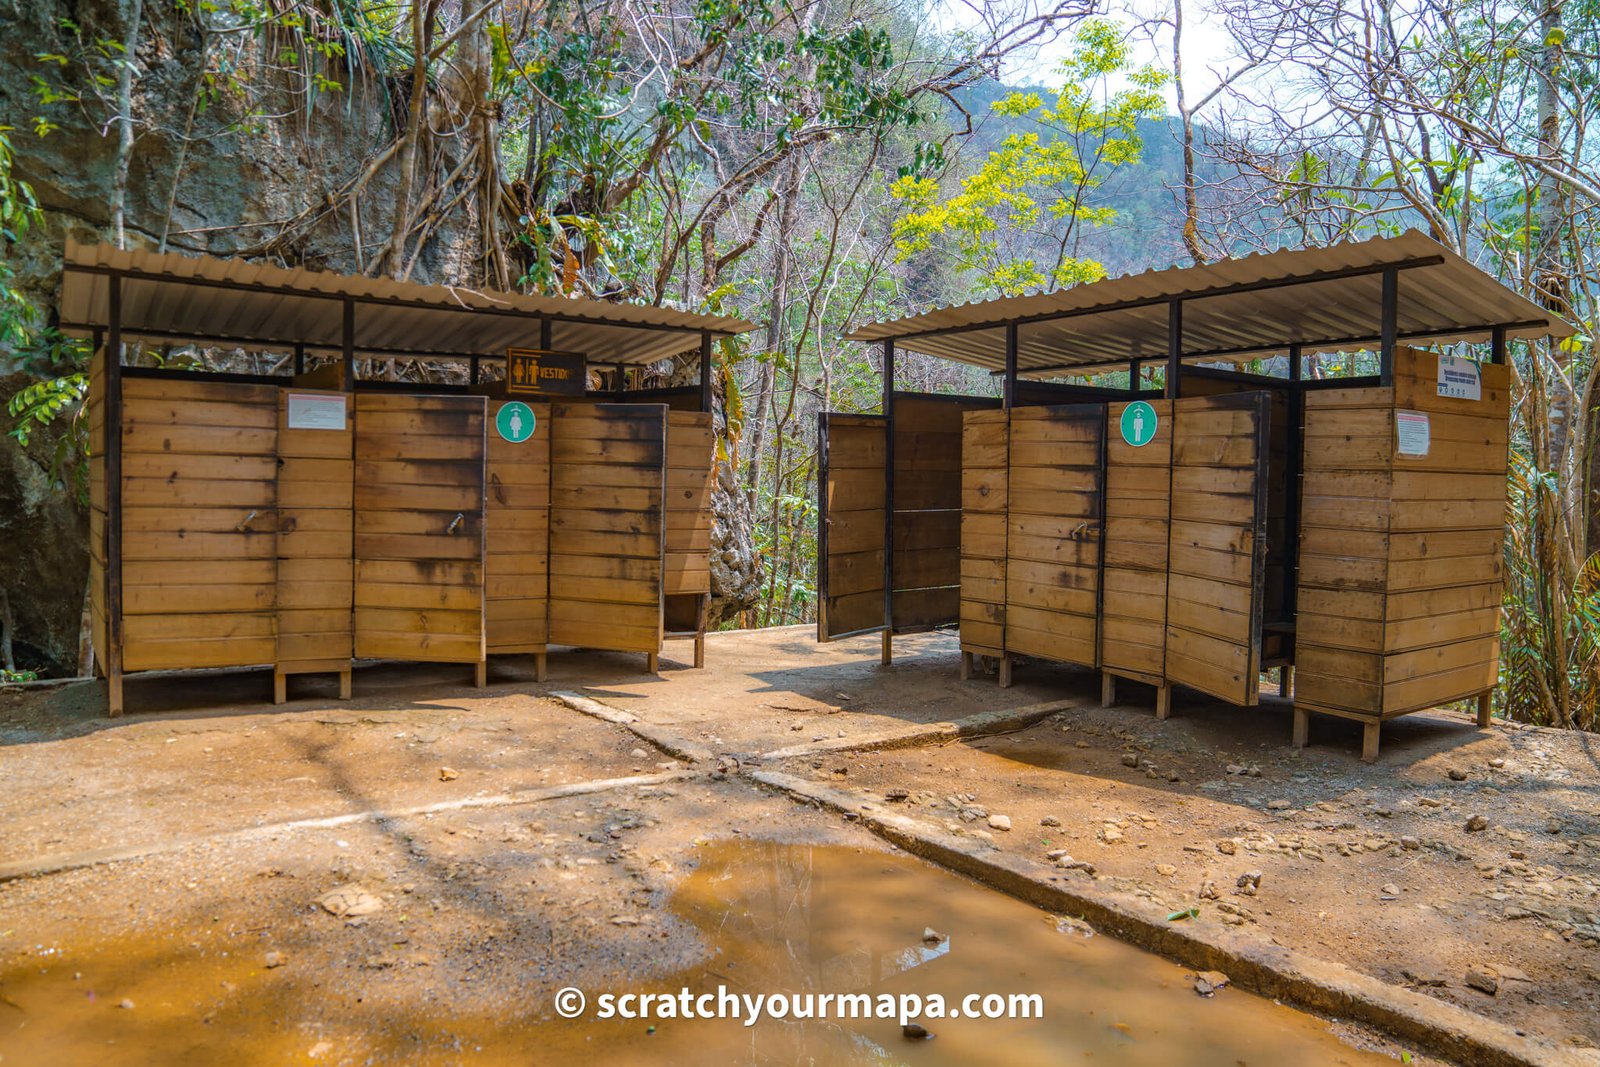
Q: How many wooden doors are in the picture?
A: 6